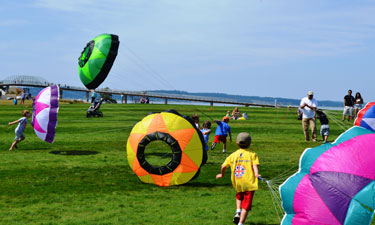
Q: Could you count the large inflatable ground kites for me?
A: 5